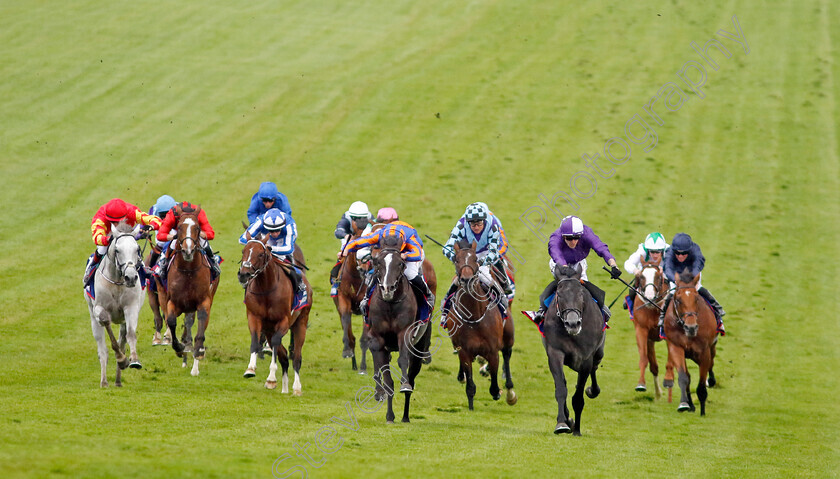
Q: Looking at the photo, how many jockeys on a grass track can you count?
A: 13